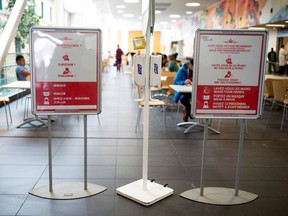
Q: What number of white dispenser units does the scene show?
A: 2